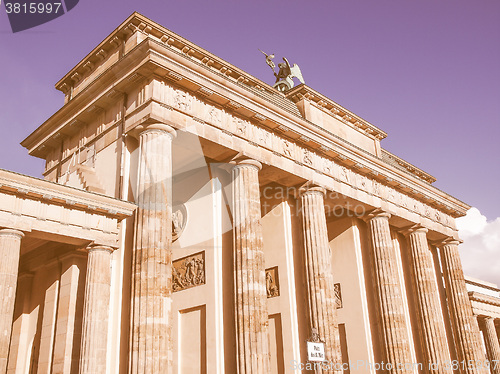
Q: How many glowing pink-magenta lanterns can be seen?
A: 0